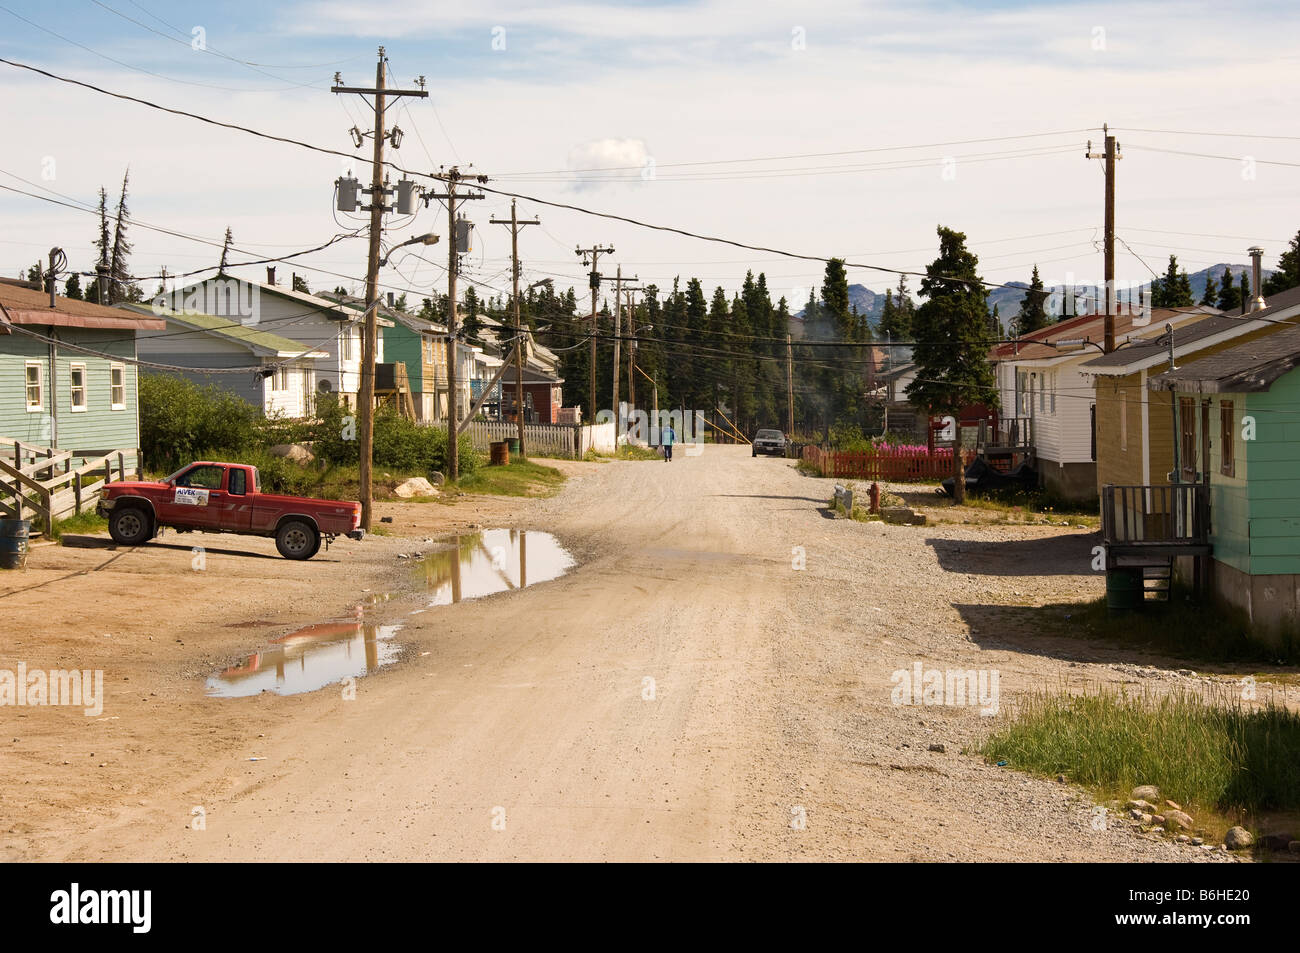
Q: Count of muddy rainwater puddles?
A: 2